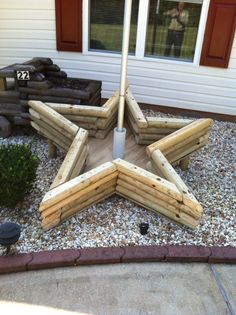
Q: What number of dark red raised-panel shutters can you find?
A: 2